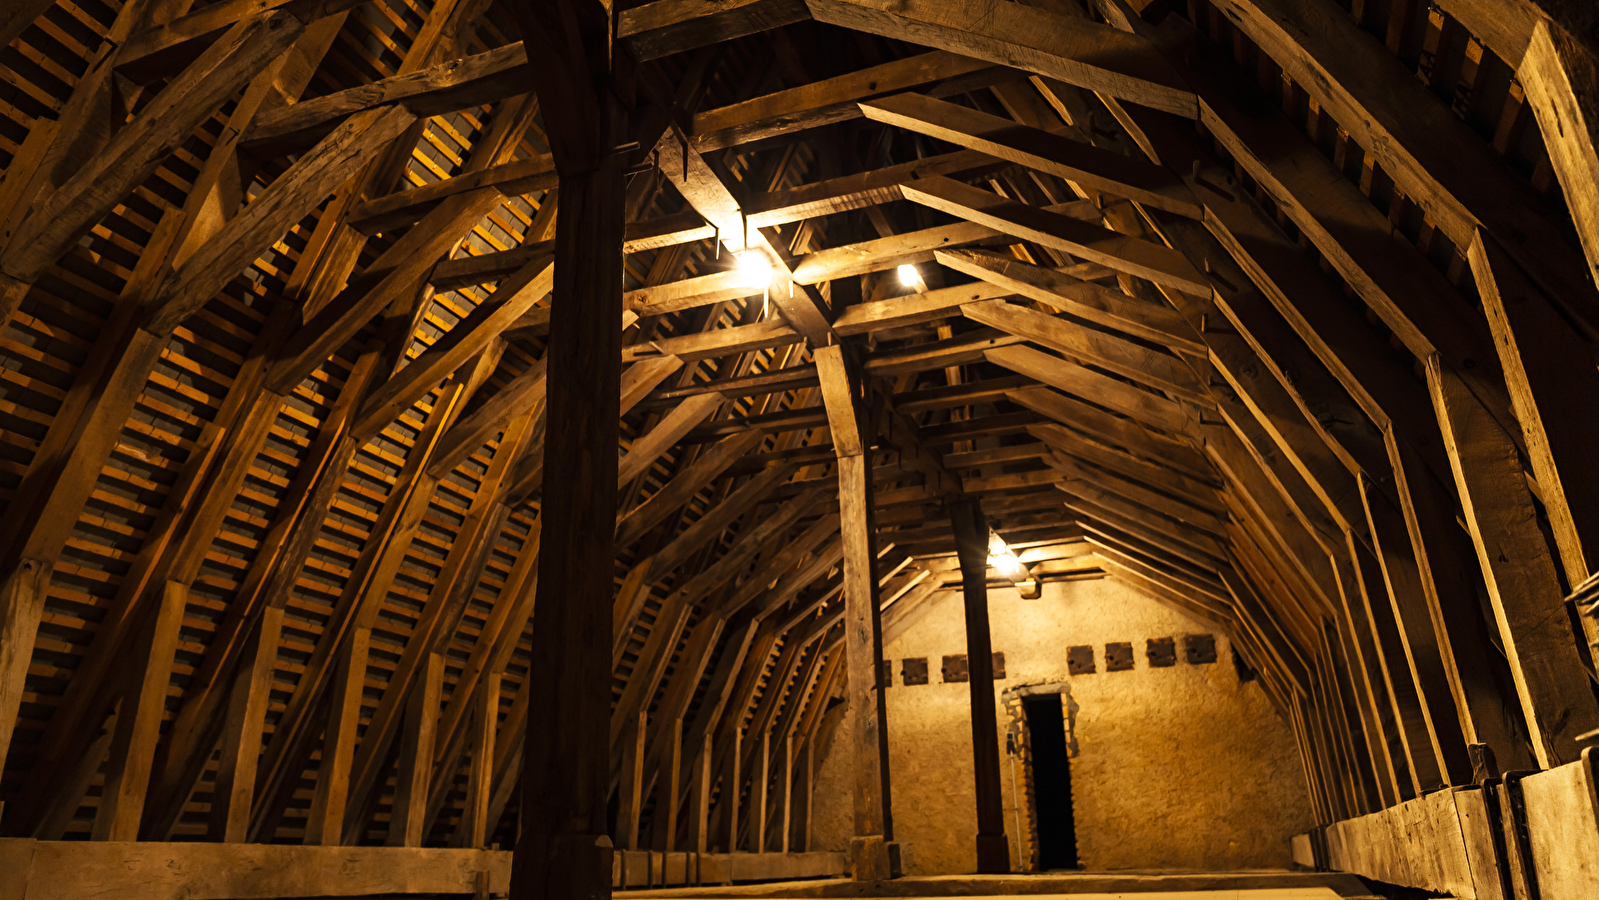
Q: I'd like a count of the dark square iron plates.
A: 8